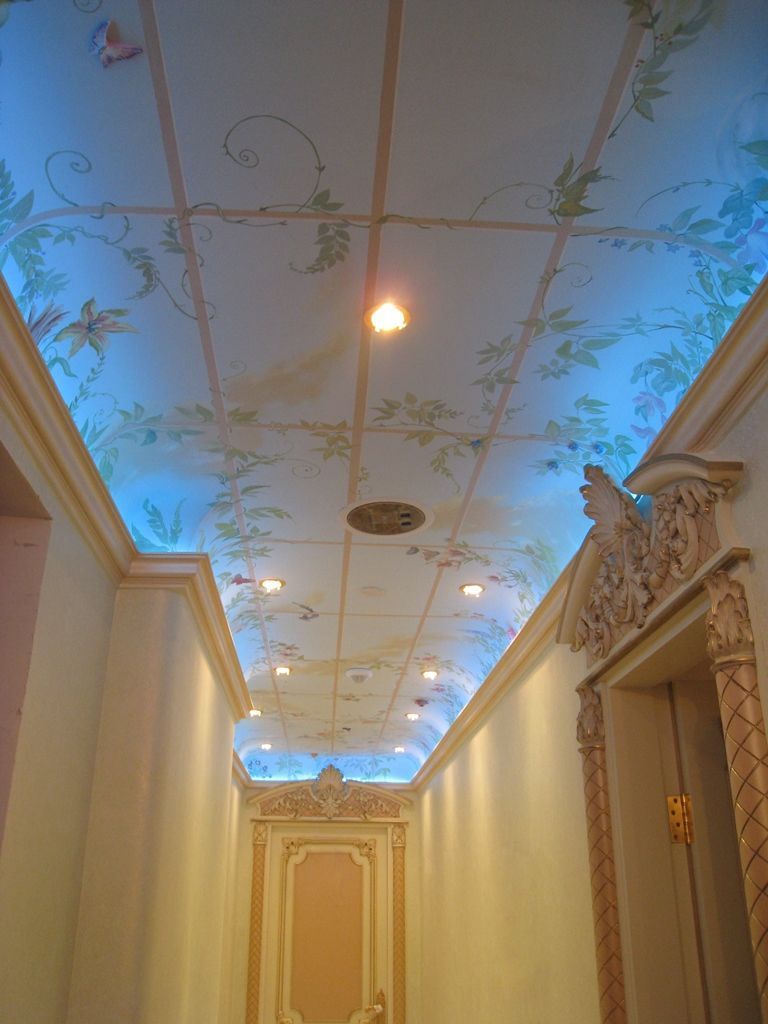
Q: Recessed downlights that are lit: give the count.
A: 9